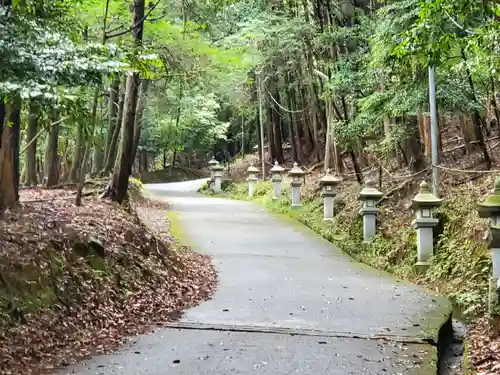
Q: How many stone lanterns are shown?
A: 9